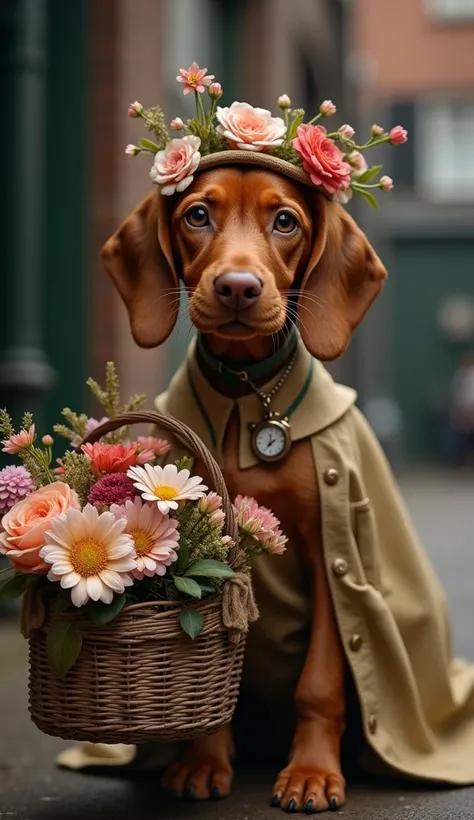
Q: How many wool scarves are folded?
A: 0